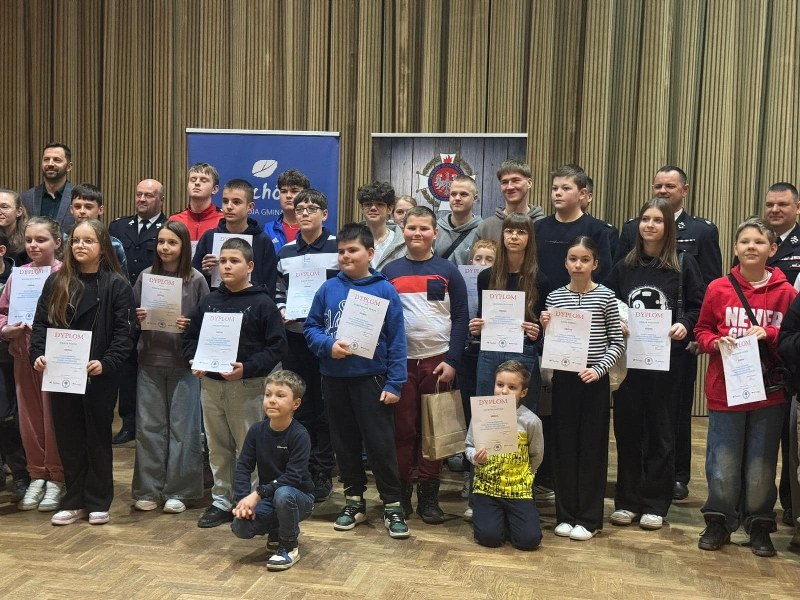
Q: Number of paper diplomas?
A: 14